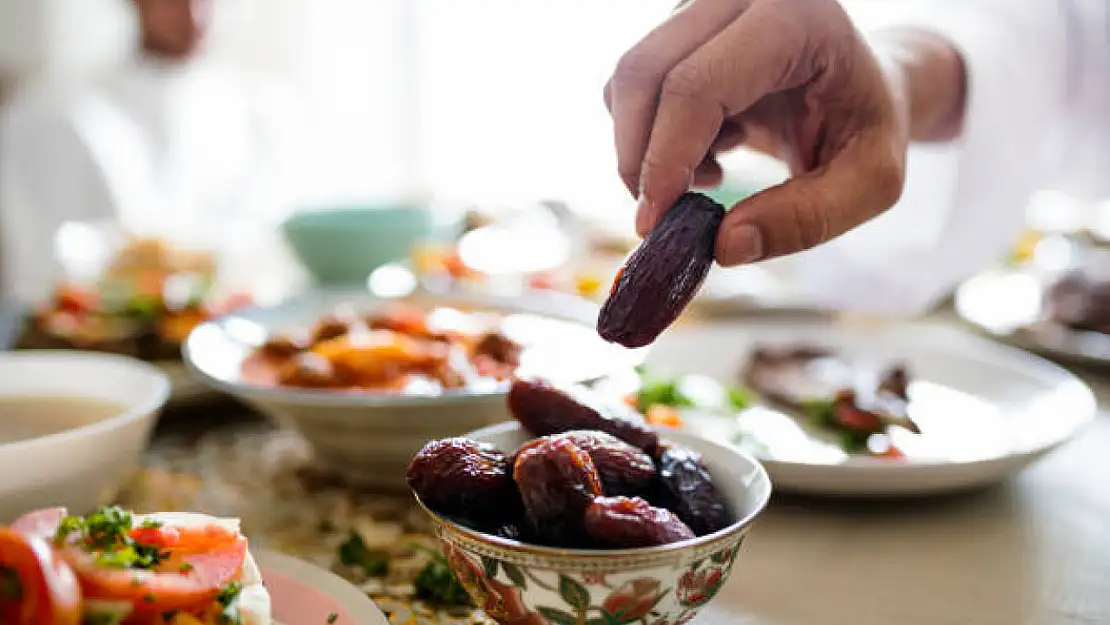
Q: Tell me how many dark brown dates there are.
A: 7